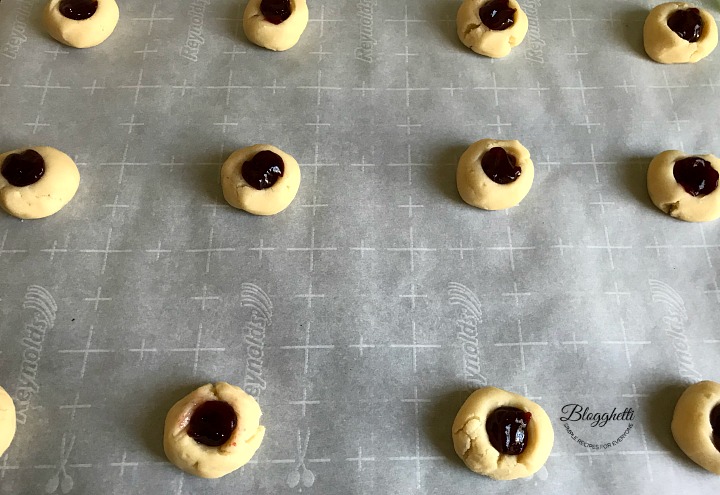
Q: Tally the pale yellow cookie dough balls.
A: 12